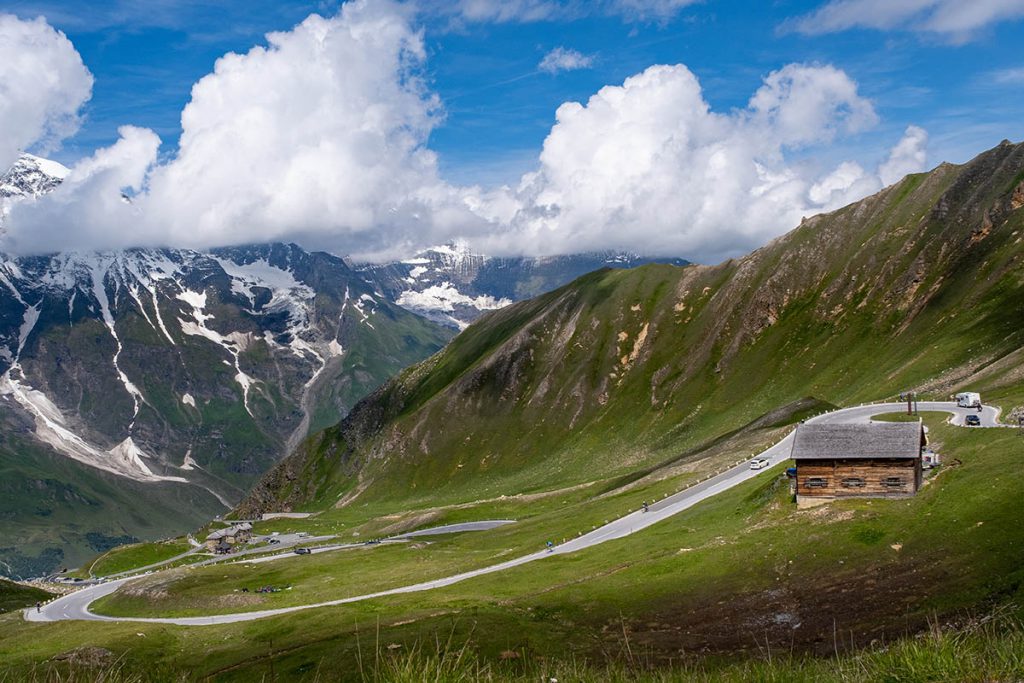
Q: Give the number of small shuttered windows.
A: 3